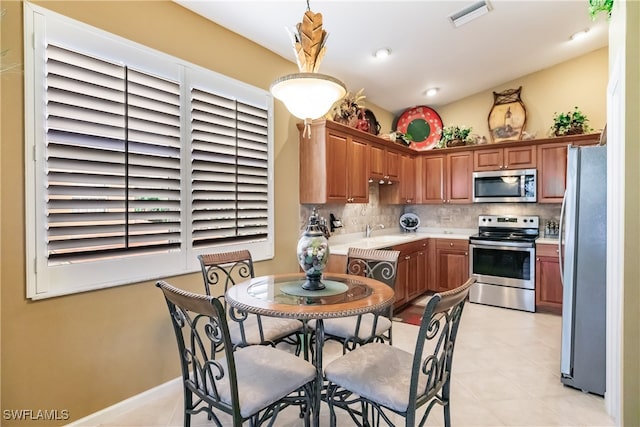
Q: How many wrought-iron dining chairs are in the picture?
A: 4